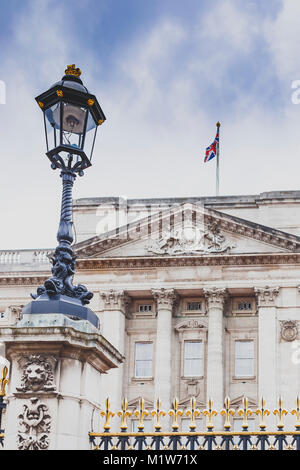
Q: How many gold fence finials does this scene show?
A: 13